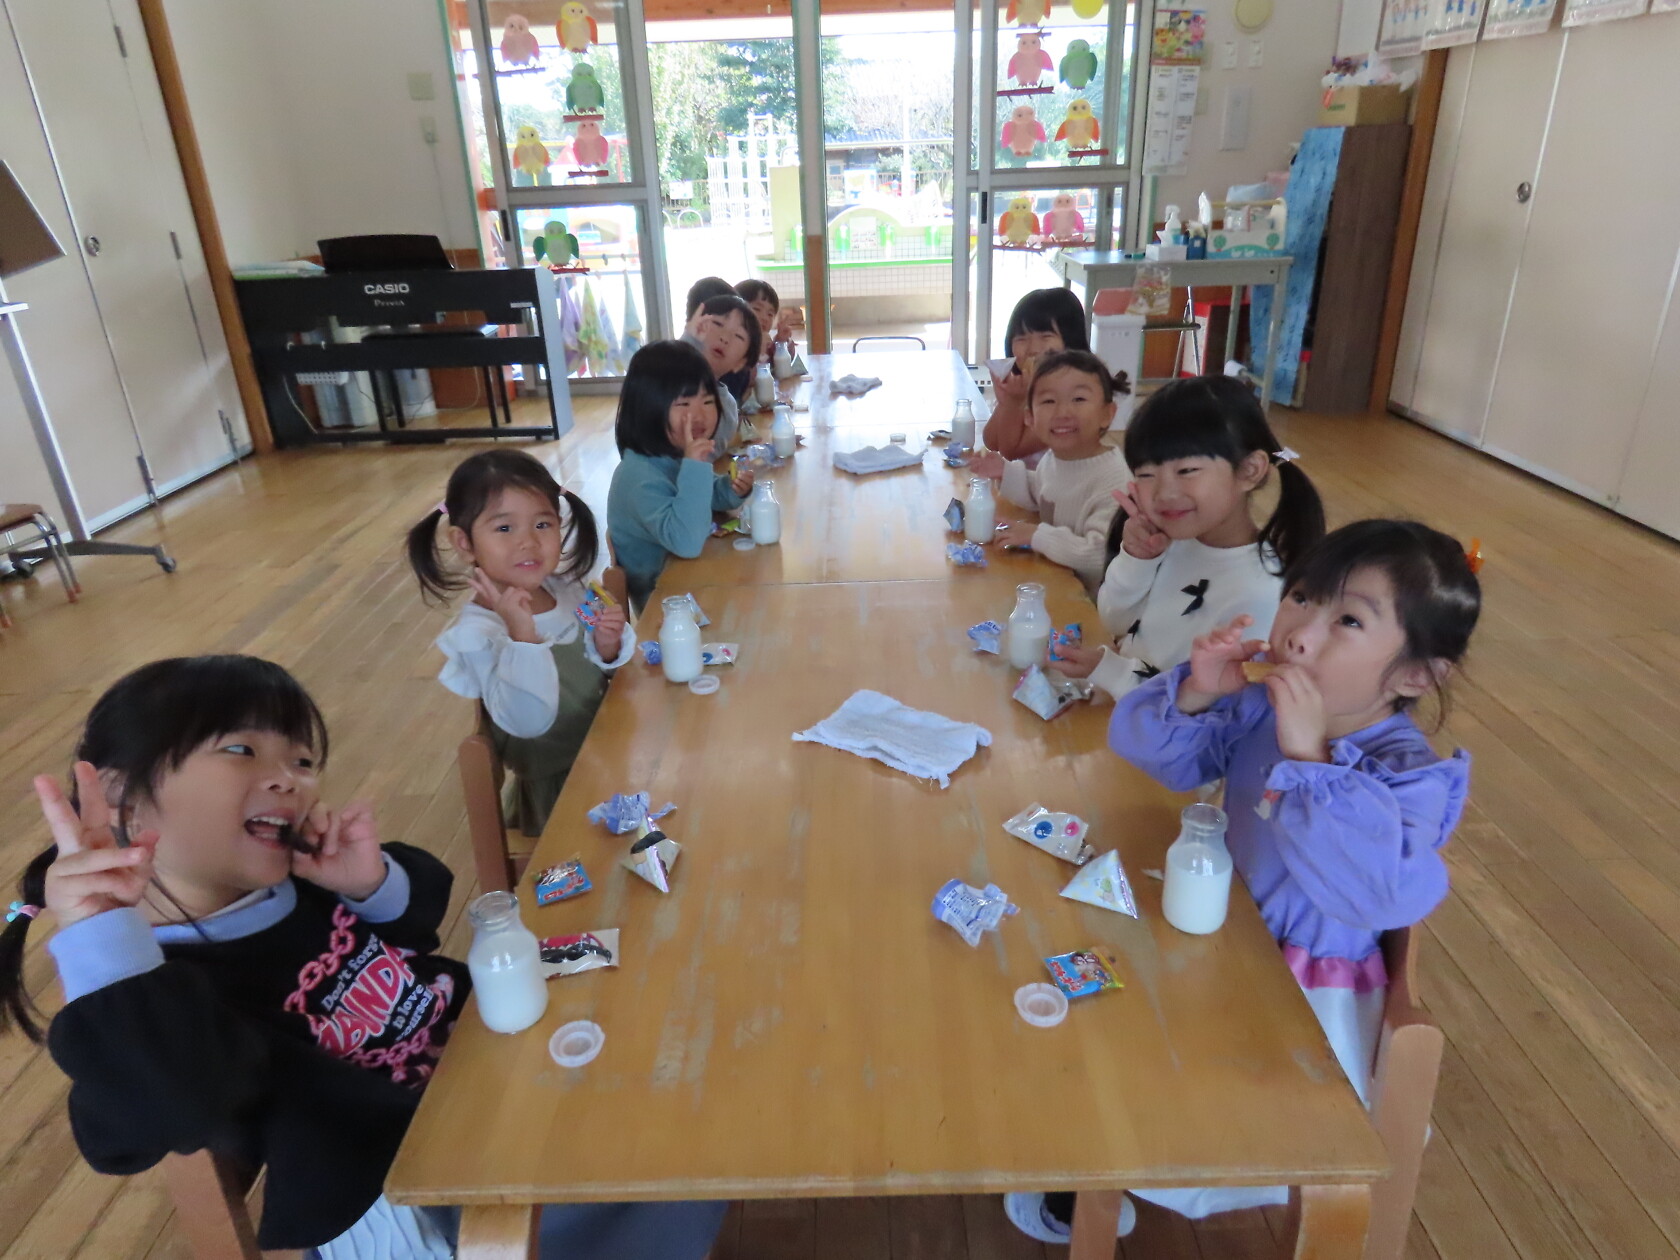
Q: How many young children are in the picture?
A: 10